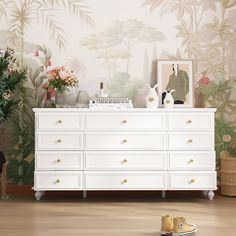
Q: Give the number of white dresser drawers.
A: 12